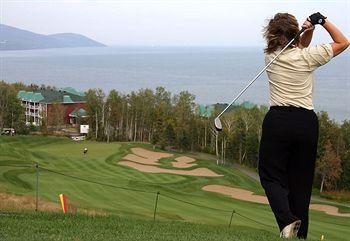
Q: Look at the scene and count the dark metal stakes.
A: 3